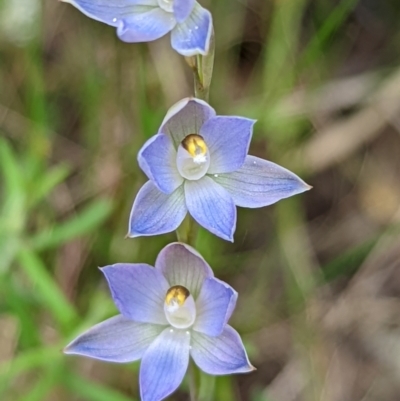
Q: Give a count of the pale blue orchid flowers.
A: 3